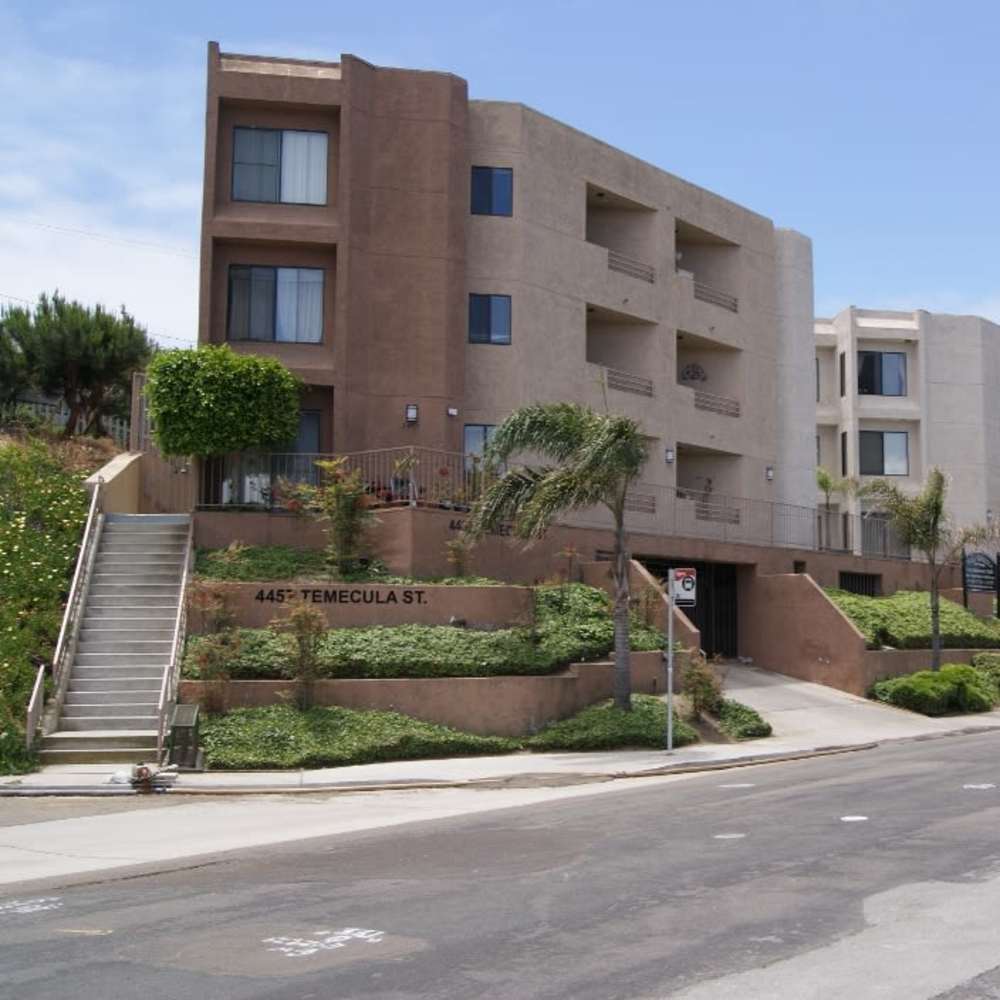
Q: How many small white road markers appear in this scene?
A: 4